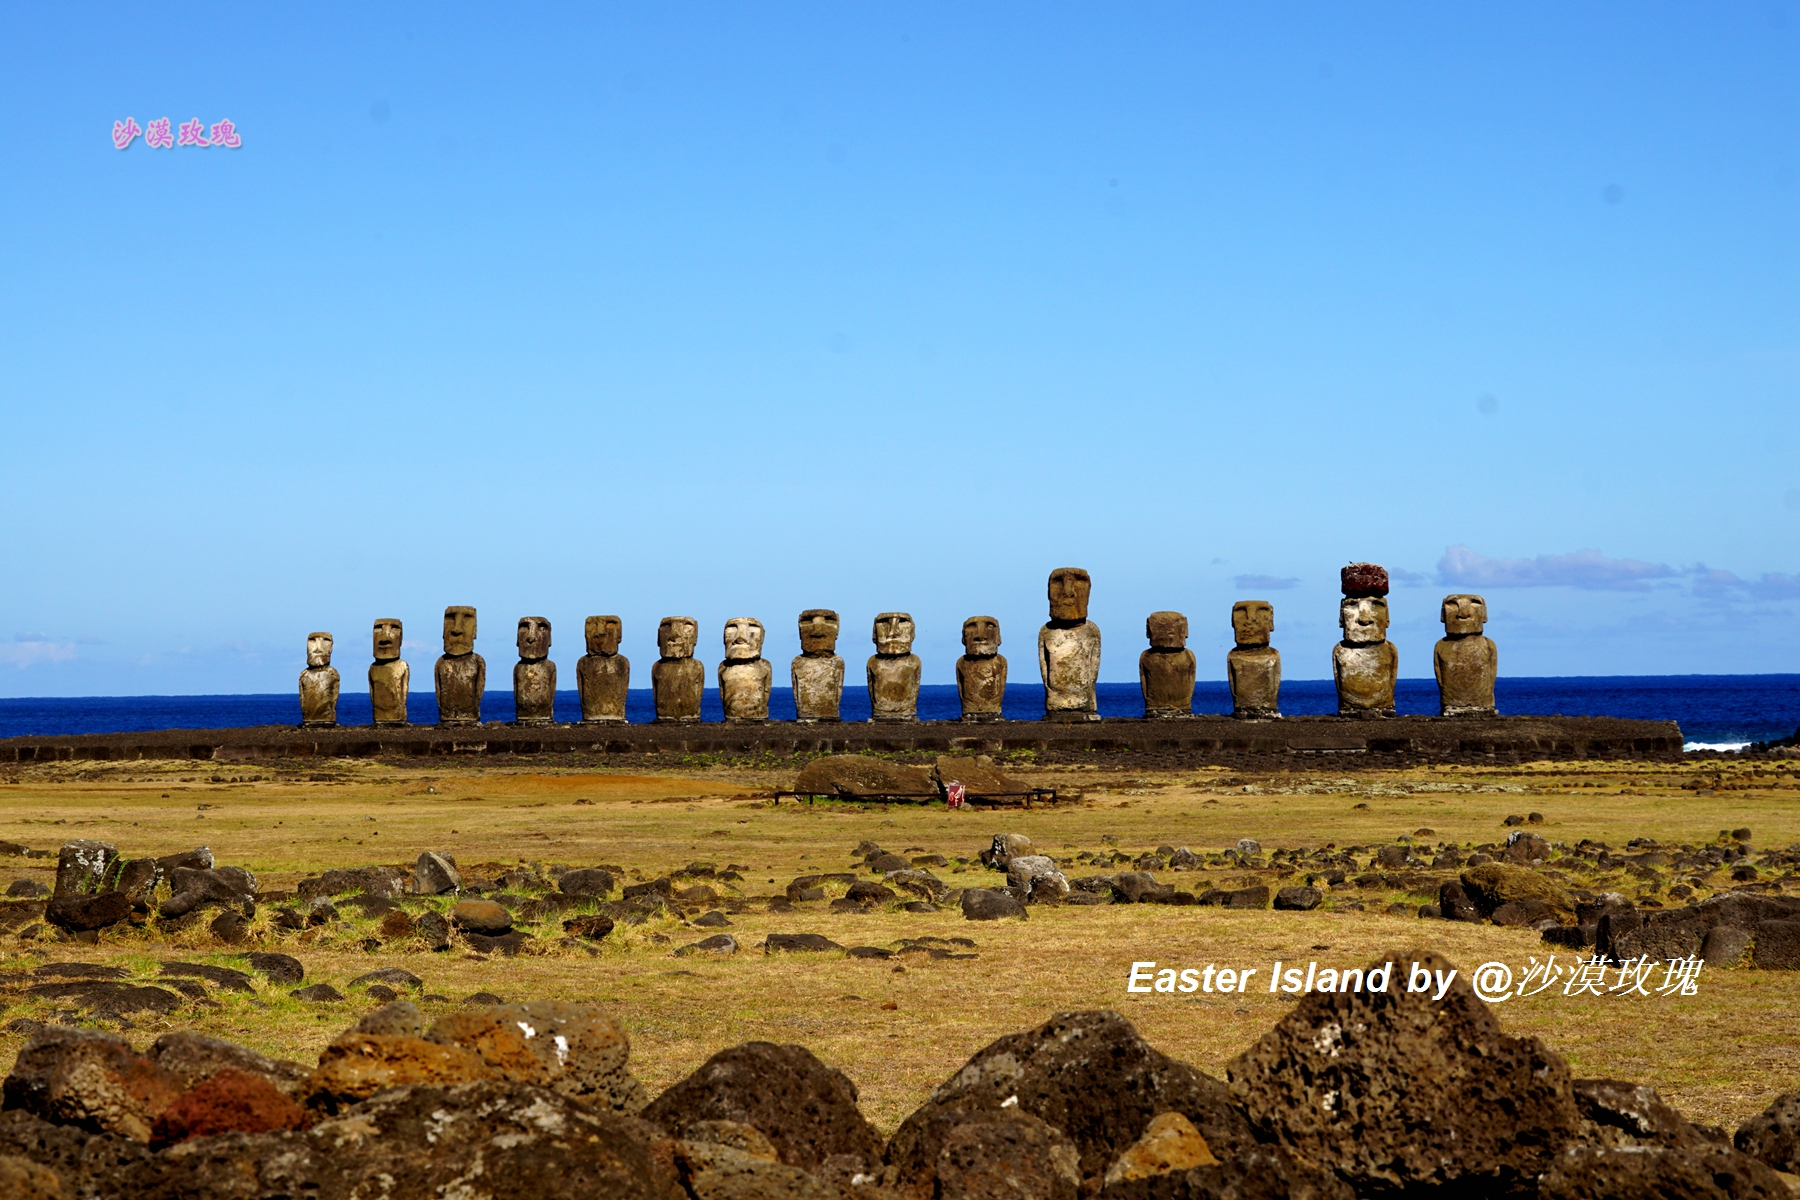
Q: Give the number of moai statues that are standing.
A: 15